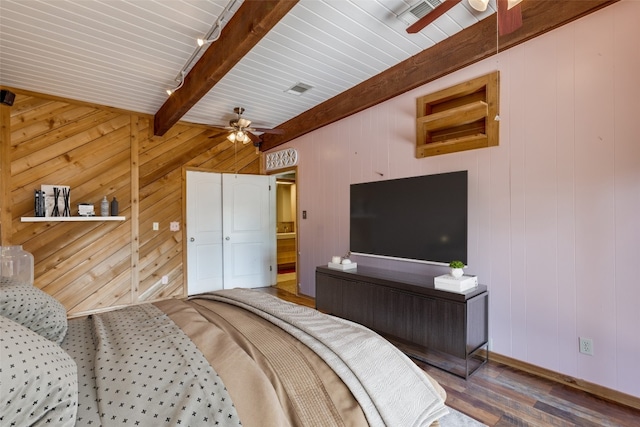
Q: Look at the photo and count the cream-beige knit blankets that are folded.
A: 1